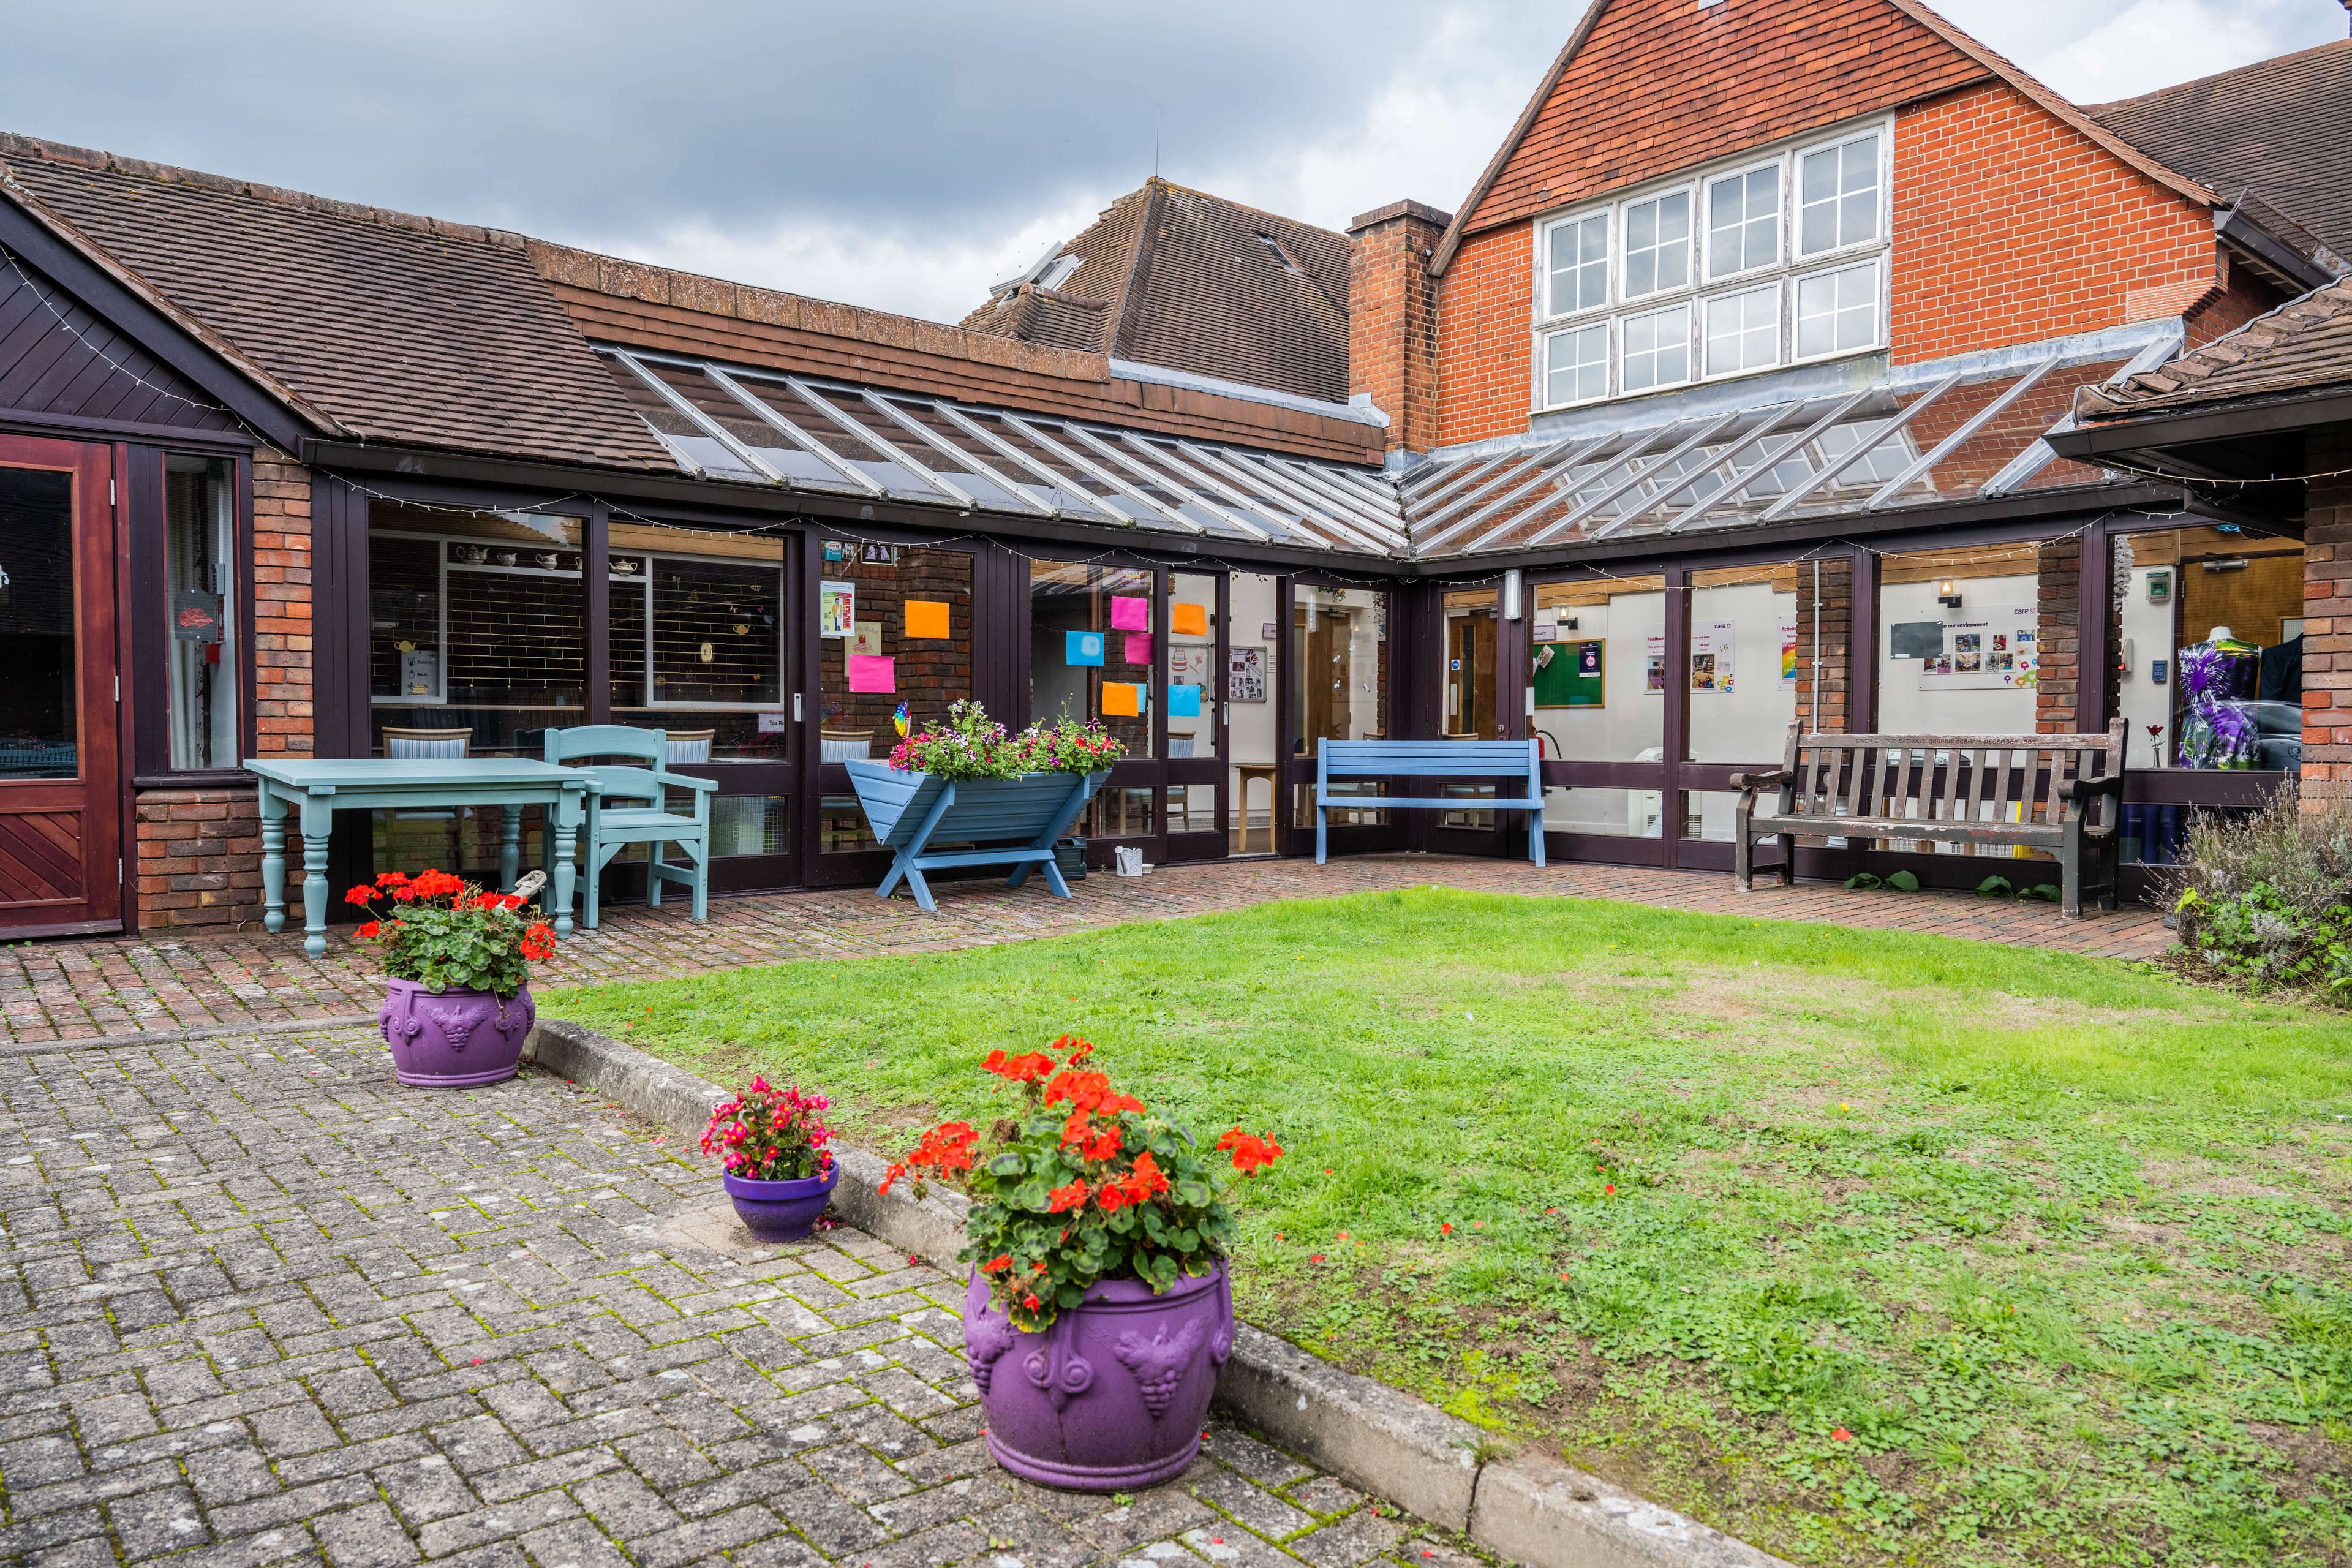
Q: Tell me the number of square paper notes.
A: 9